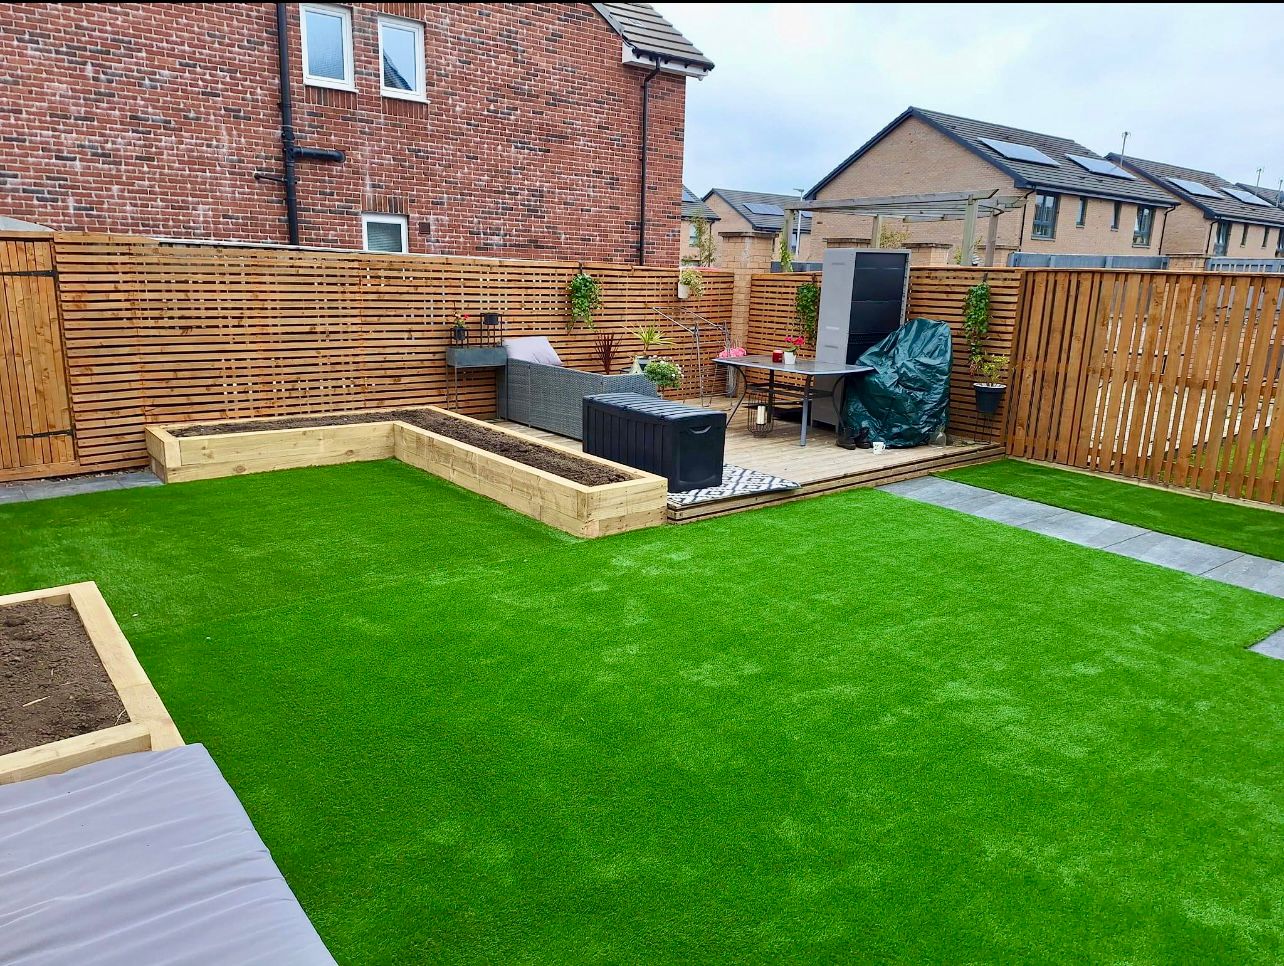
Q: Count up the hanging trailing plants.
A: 3